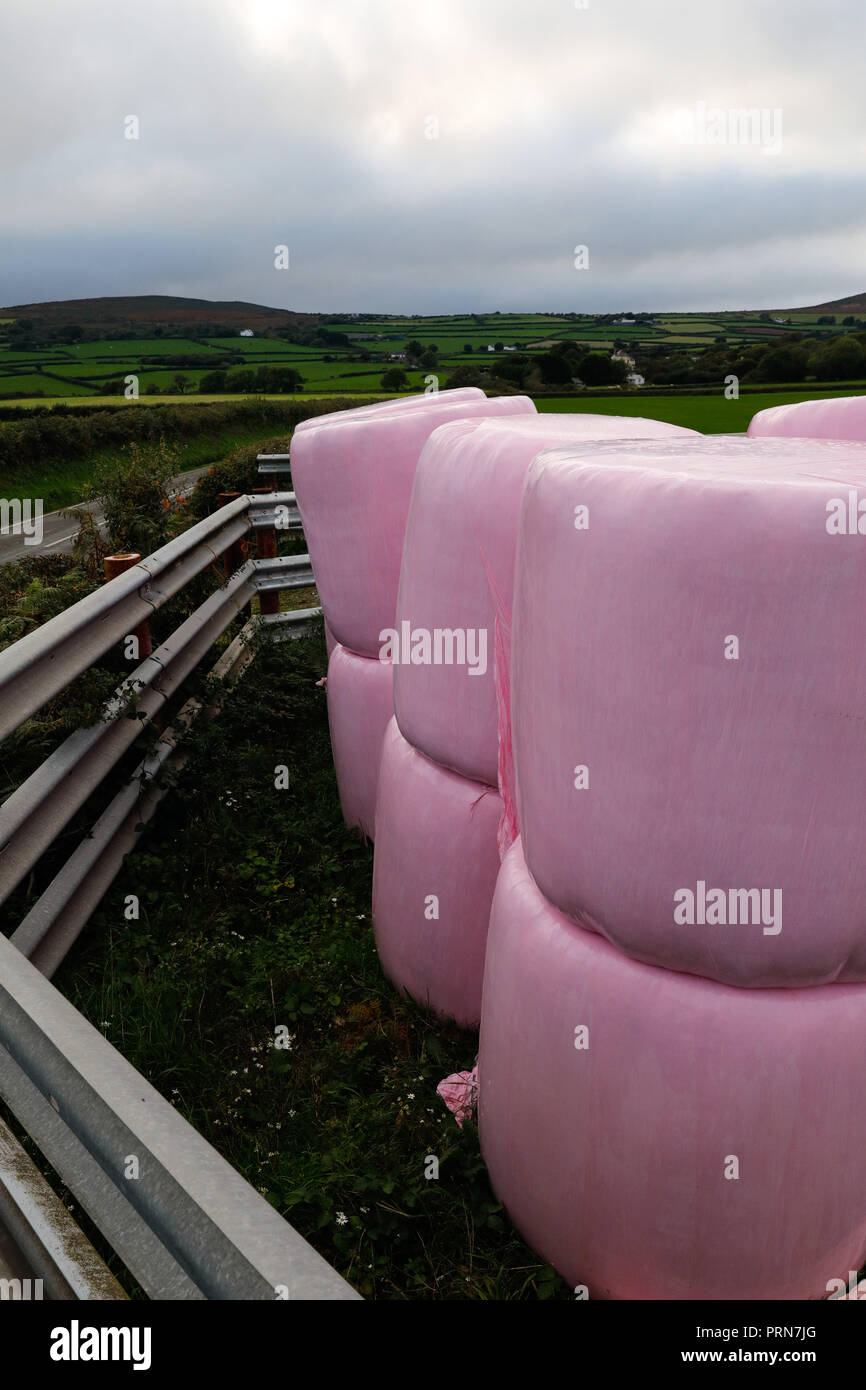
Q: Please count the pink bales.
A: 8